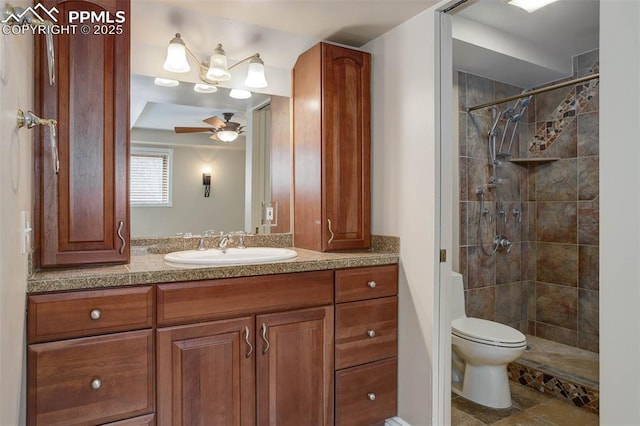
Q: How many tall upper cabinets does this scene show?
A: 2